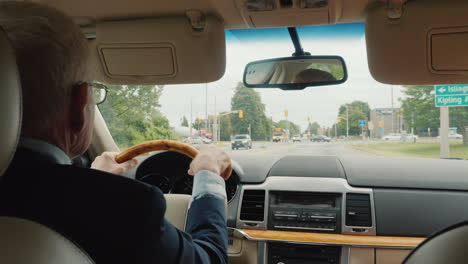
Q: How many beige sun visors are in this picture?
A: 2